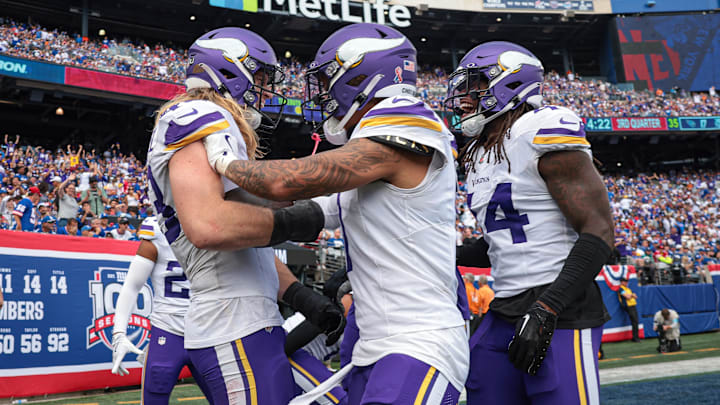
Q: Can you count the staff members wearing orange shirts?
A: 2